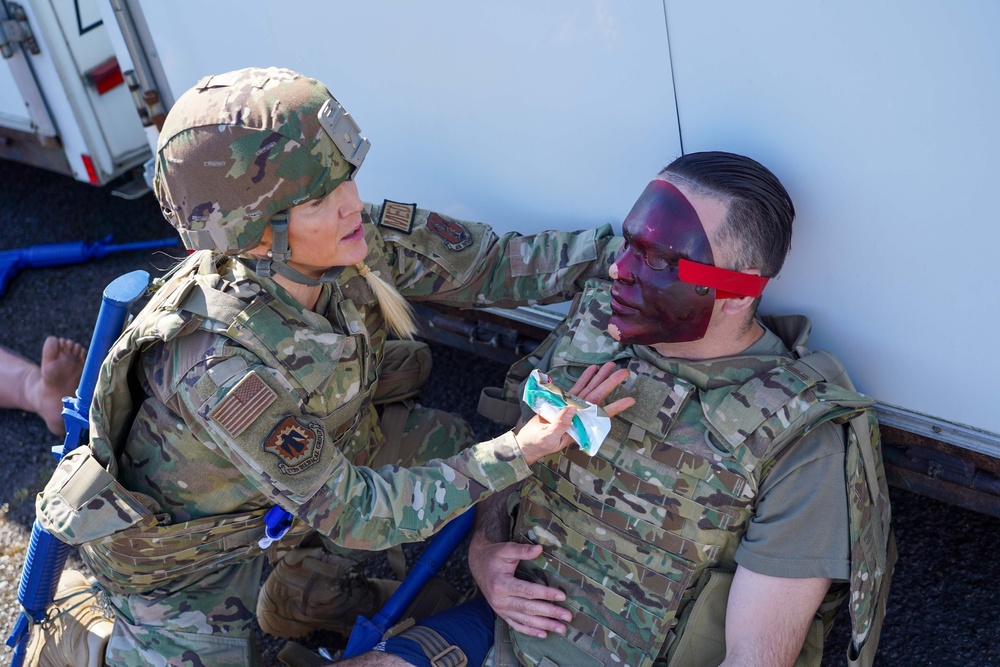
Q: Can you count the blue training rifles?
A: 3